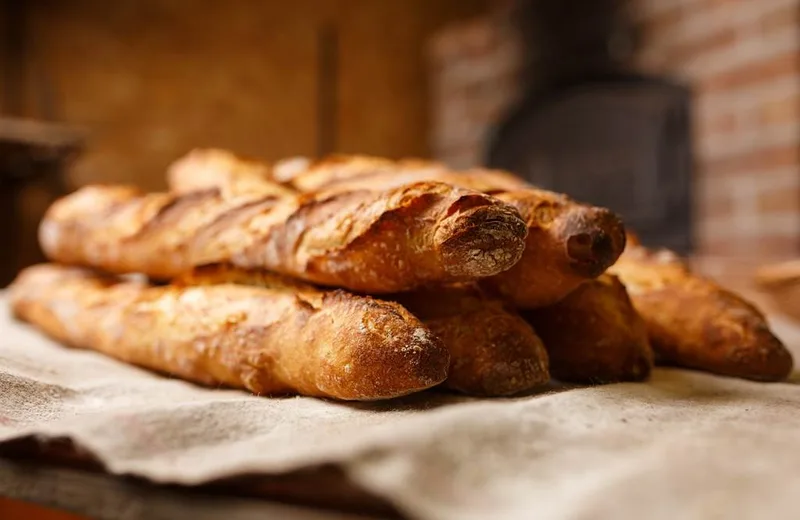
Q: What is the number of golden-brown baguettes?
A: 6